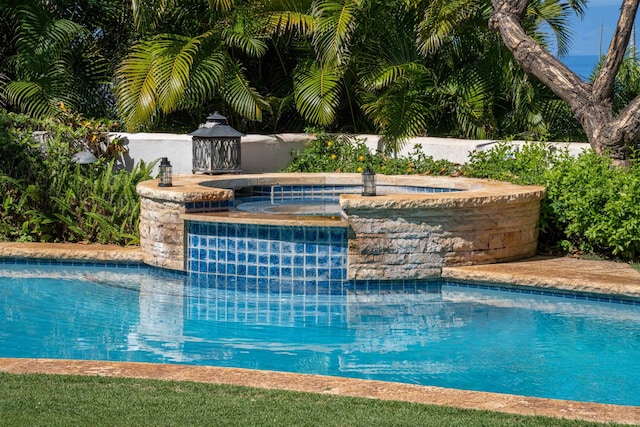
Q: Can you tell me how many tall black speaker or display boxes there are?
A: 0